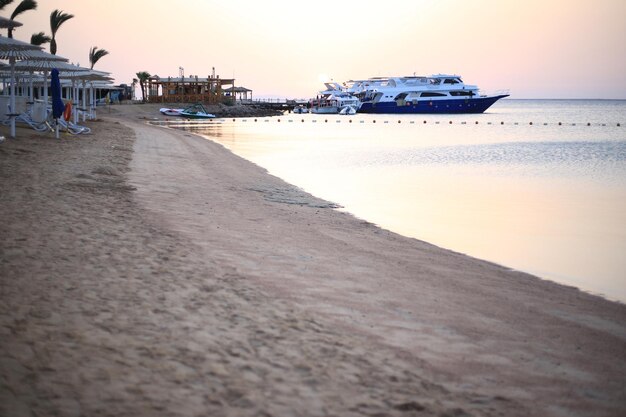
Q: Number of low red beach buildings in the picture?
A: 1